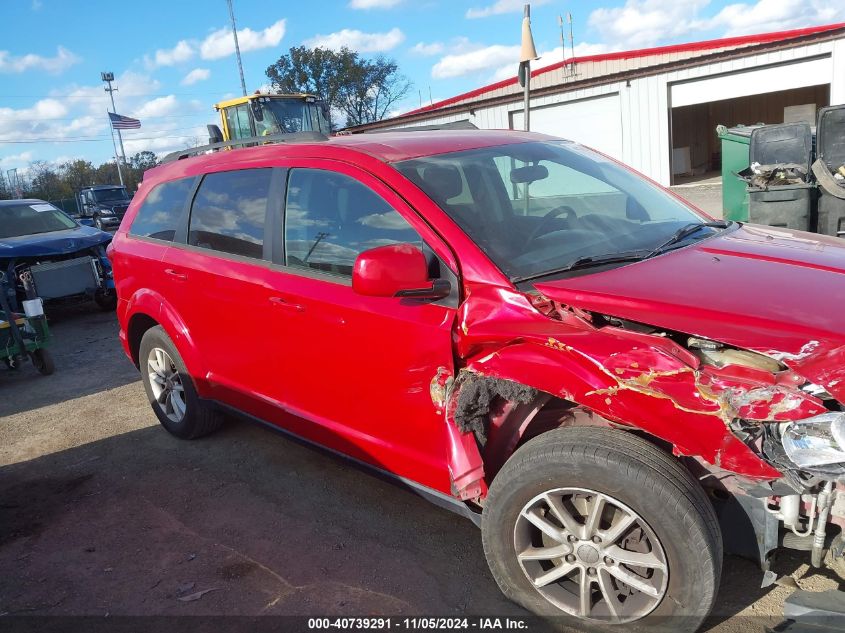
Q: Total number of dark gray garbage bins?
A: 2